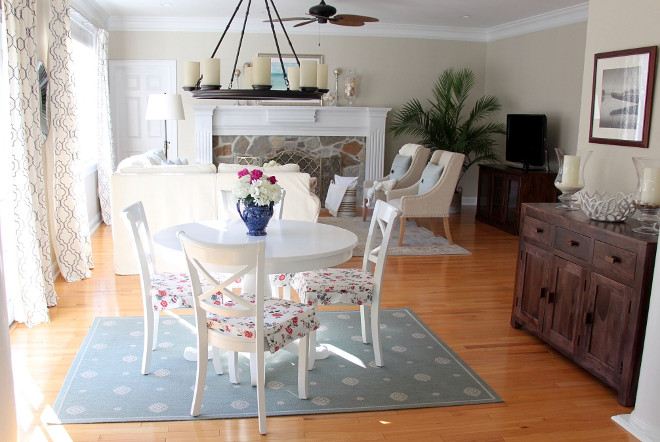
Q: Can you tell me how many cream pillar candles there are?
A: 9